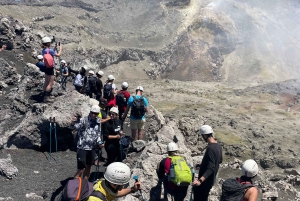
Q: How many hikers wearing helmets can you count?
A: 14